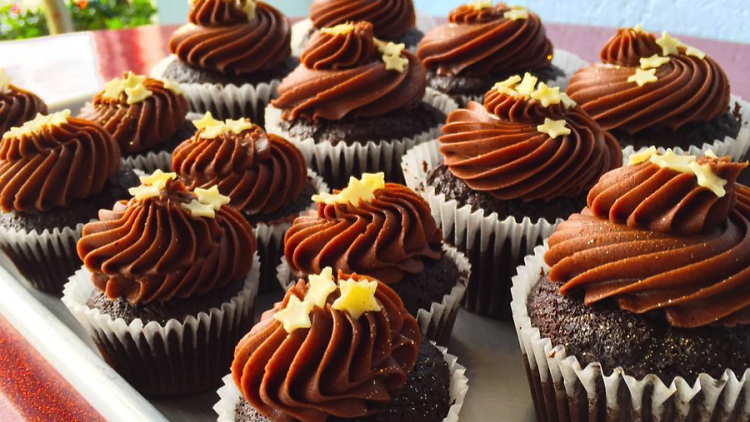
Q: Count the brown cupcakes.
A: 14